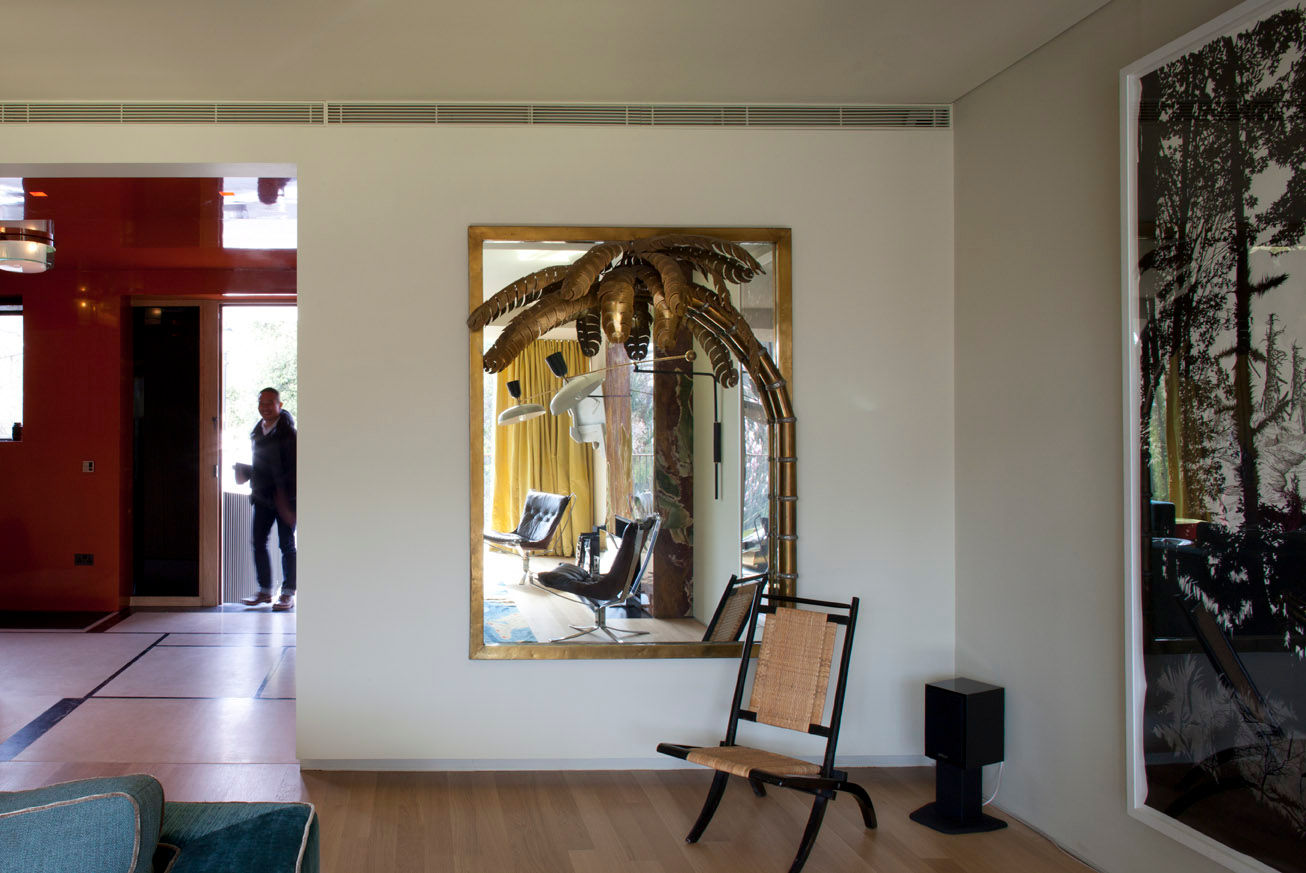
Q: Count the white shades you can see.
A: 2